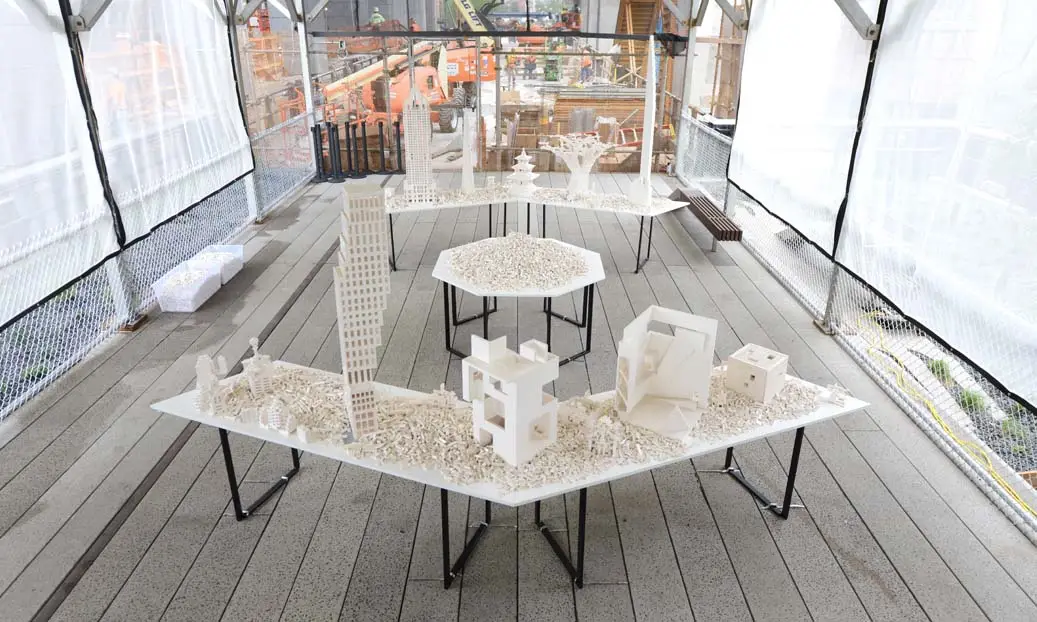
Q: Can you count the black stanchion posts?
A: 10